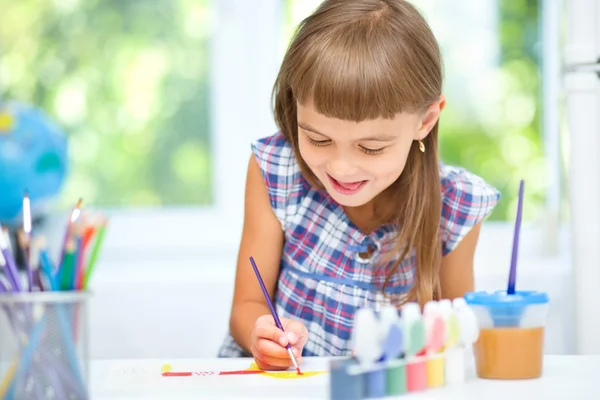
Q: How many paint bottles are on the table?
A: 6